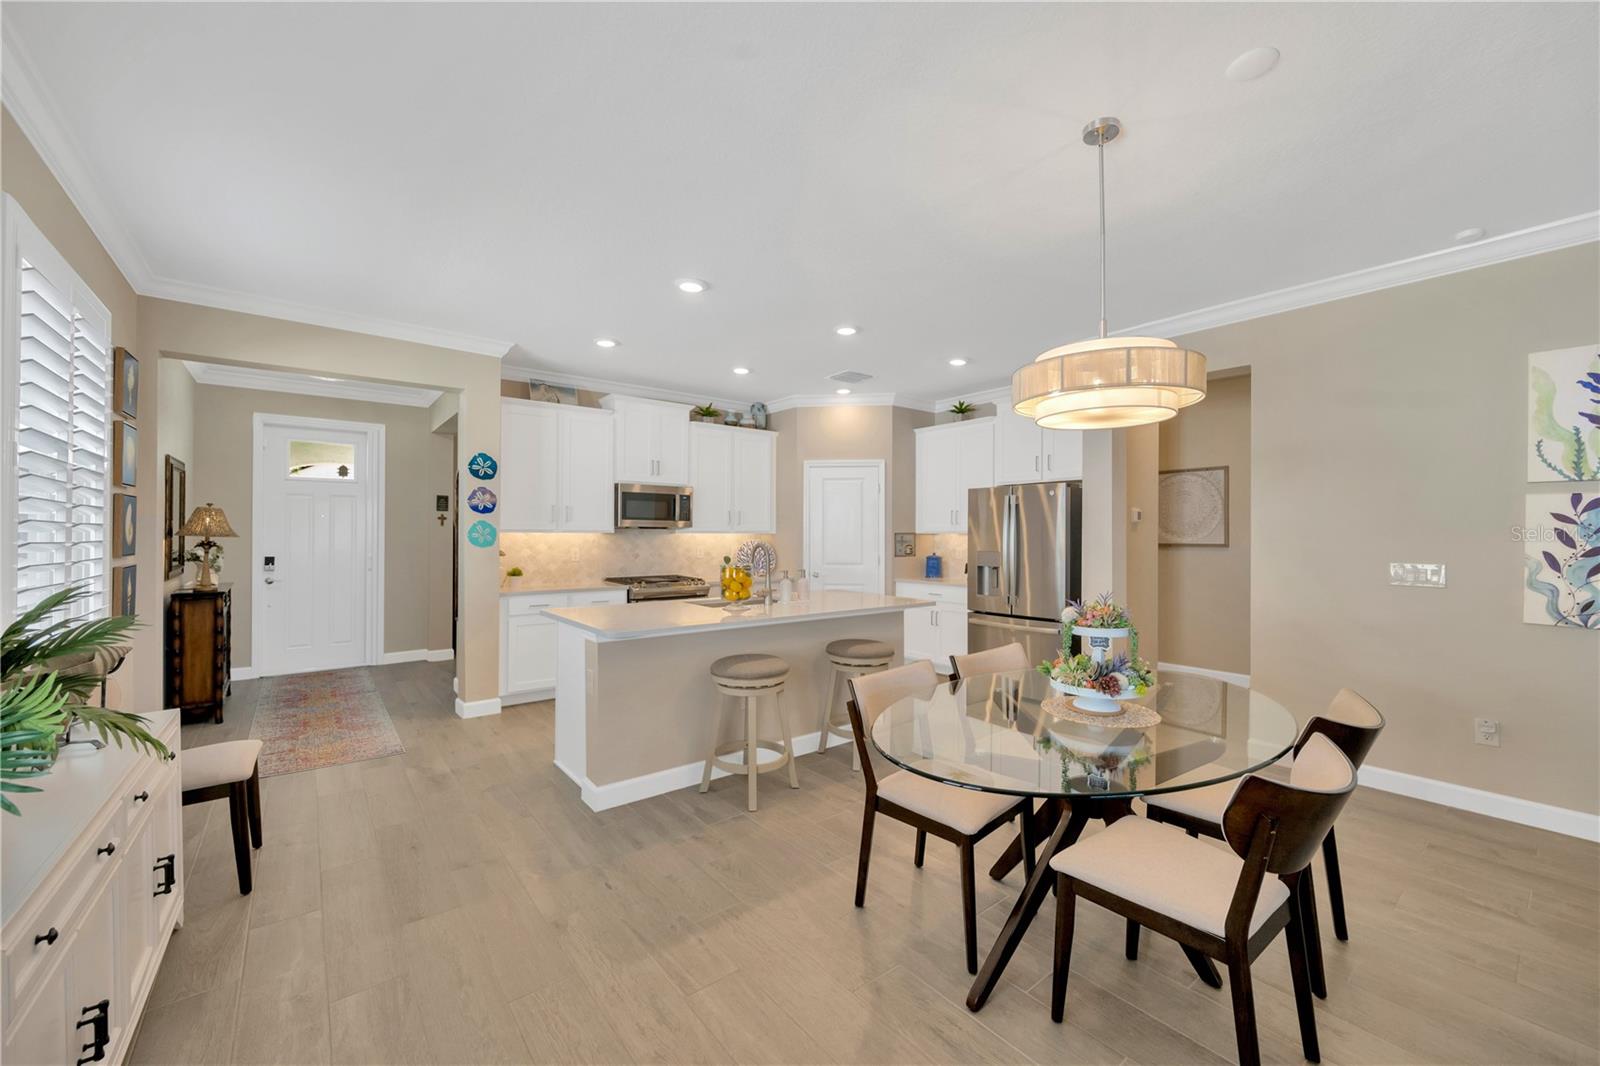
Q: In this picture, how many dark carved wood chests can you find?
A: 1